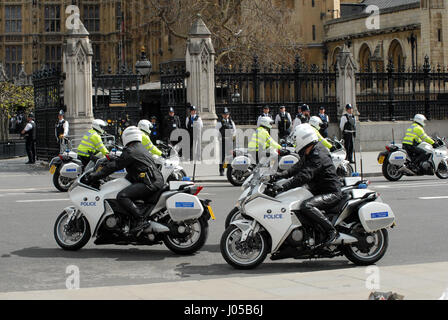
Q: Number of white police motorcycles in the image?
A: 8